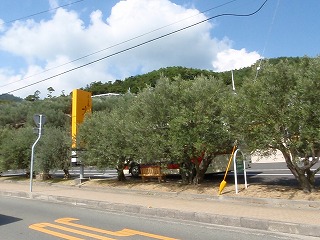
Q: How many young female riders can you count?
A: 0